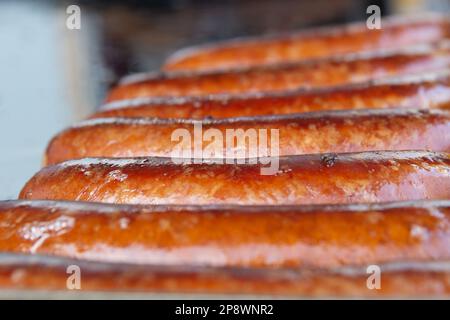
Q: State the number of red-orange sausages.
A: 7